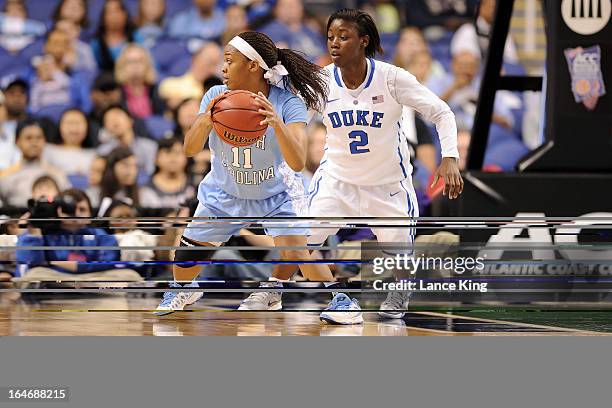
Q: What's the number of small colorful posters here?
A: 1